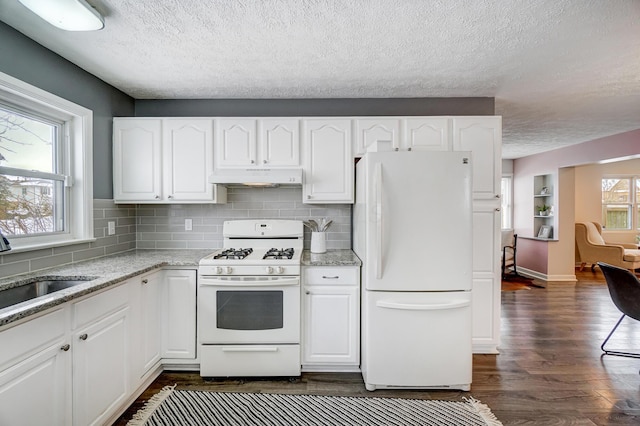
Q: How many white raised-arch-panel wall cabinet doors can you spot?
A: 8